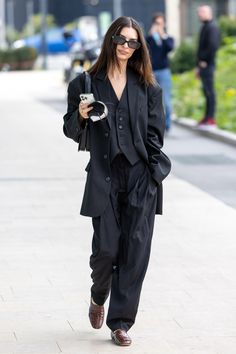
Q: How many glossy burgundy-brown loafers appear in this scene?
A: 2